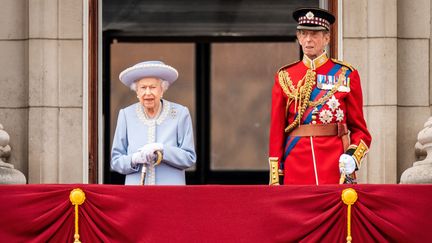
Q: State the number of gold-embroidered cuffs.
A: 2